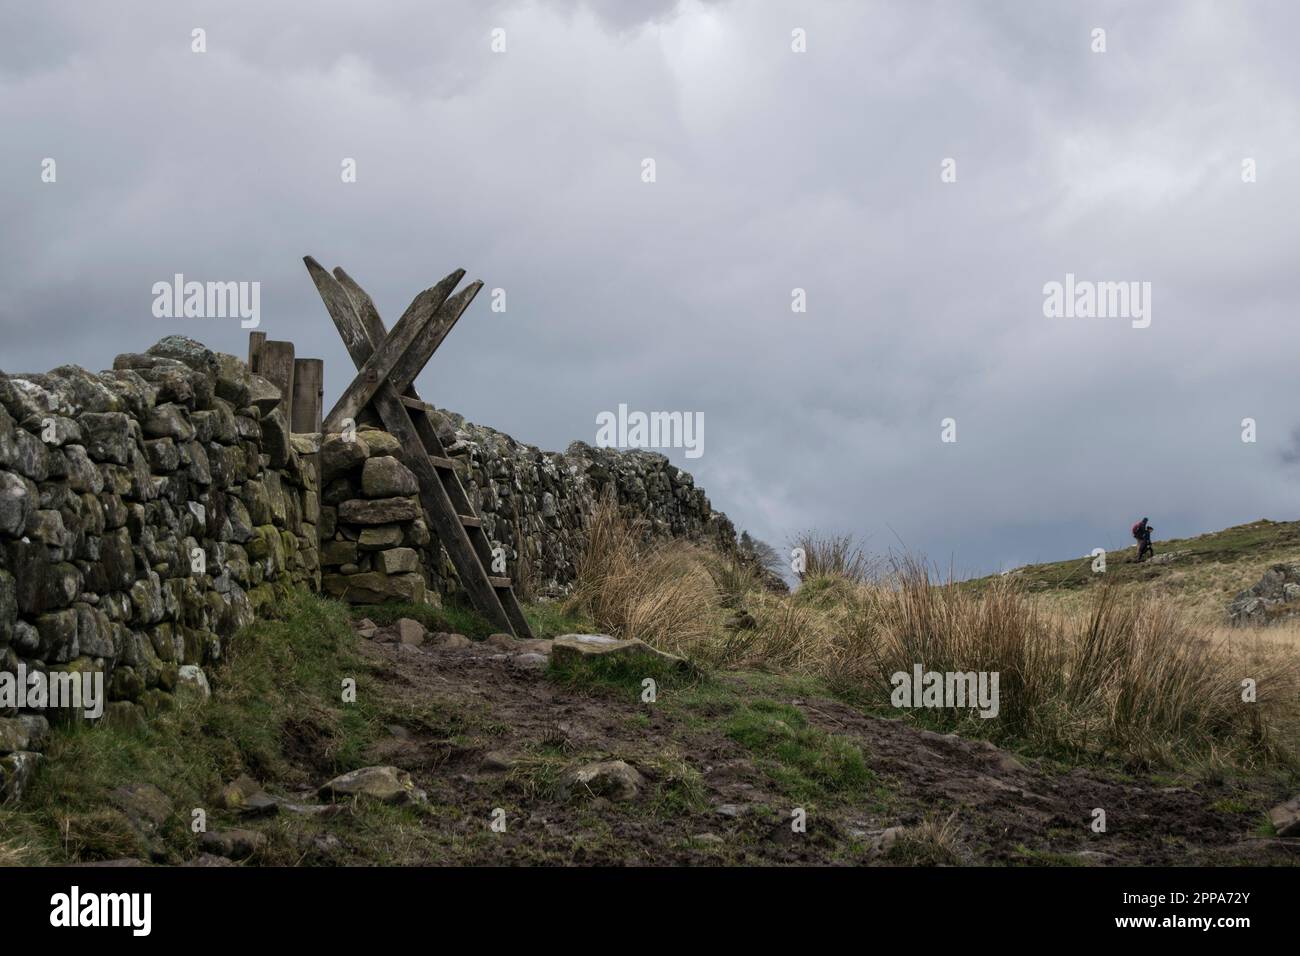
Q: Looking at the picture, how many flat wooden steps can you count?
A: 4